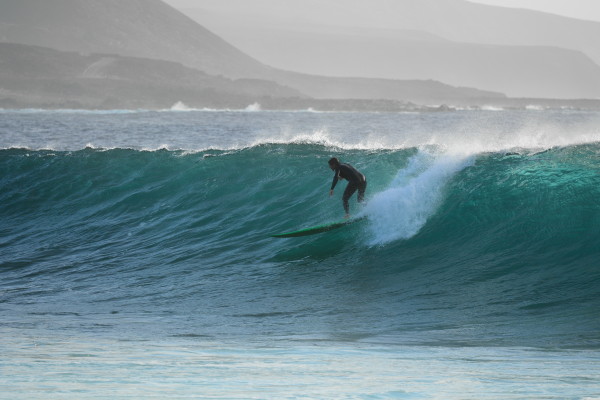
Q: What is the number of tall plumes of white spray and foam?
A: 1